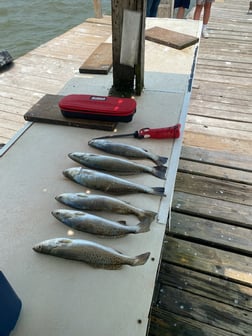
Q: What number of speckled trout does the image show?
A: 6